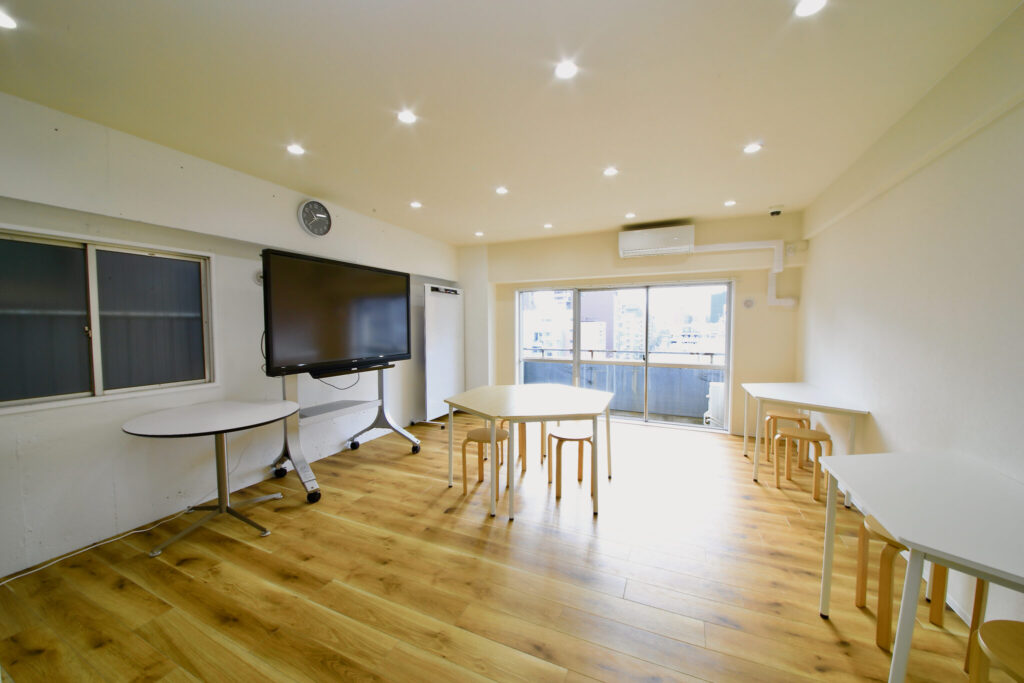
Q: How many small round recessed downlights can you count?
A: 13